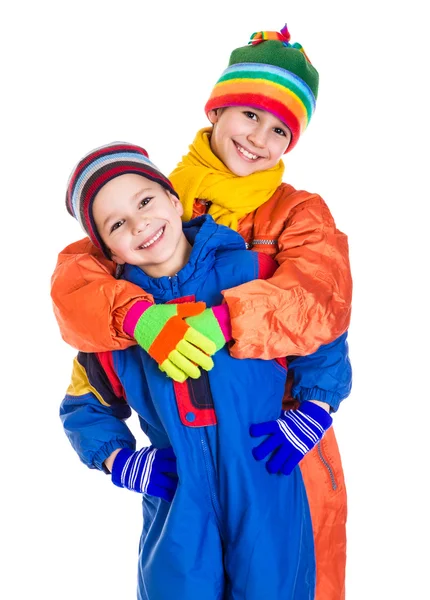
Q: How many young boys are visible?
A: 2